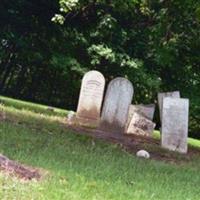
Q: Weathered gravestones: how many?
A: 6